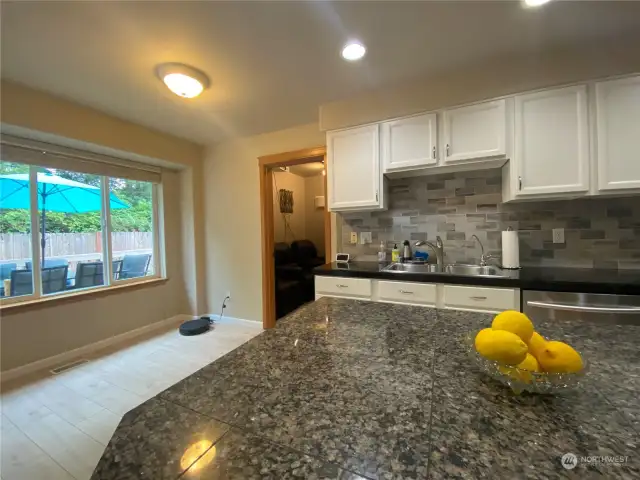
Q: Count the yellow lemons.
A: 5